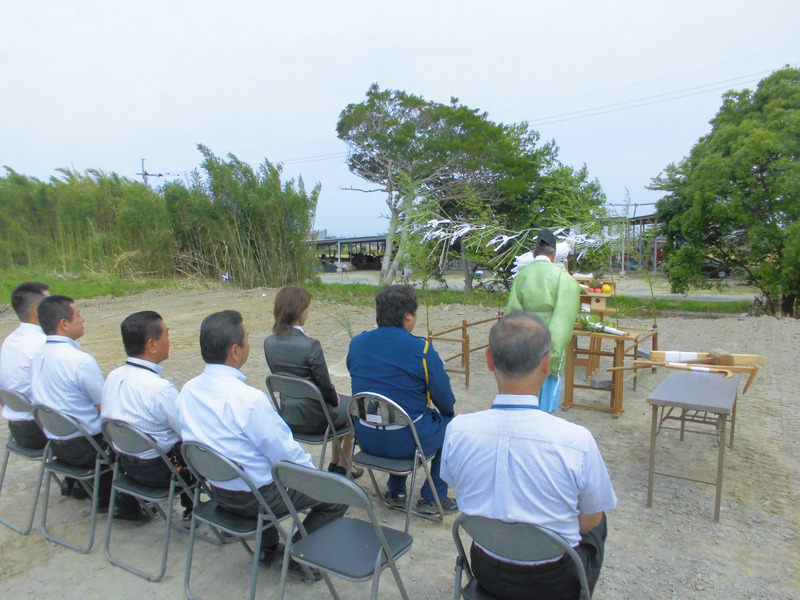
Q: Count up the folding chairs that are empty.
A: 1